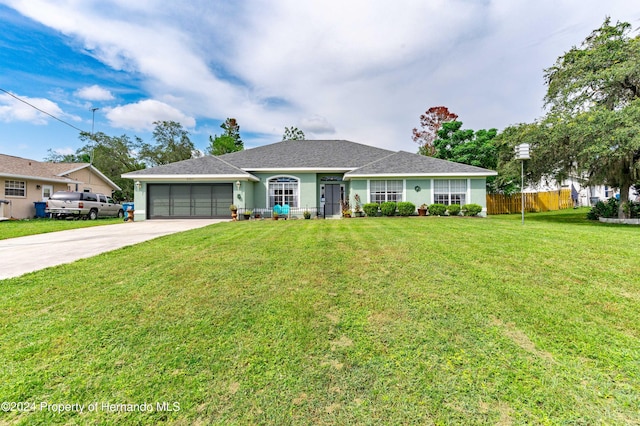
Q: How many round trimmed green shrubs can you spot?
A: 6